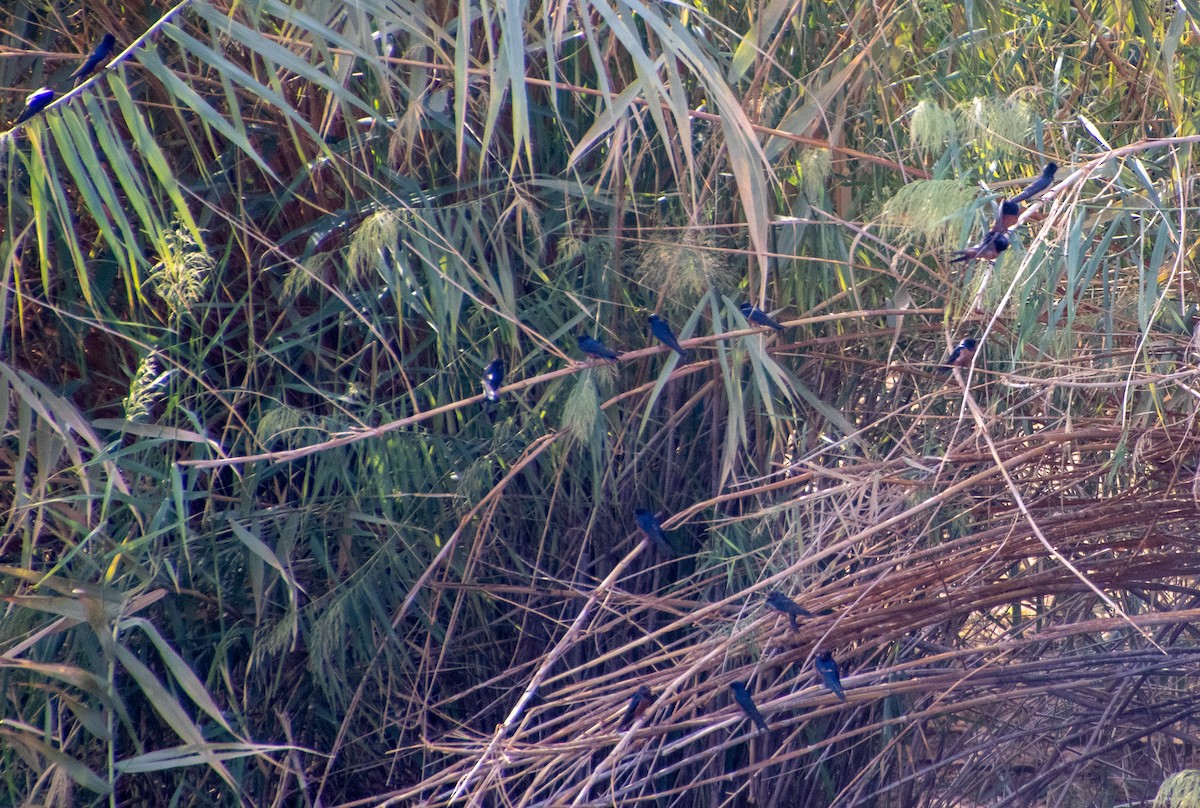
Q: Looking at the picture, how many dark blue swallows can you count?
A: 15